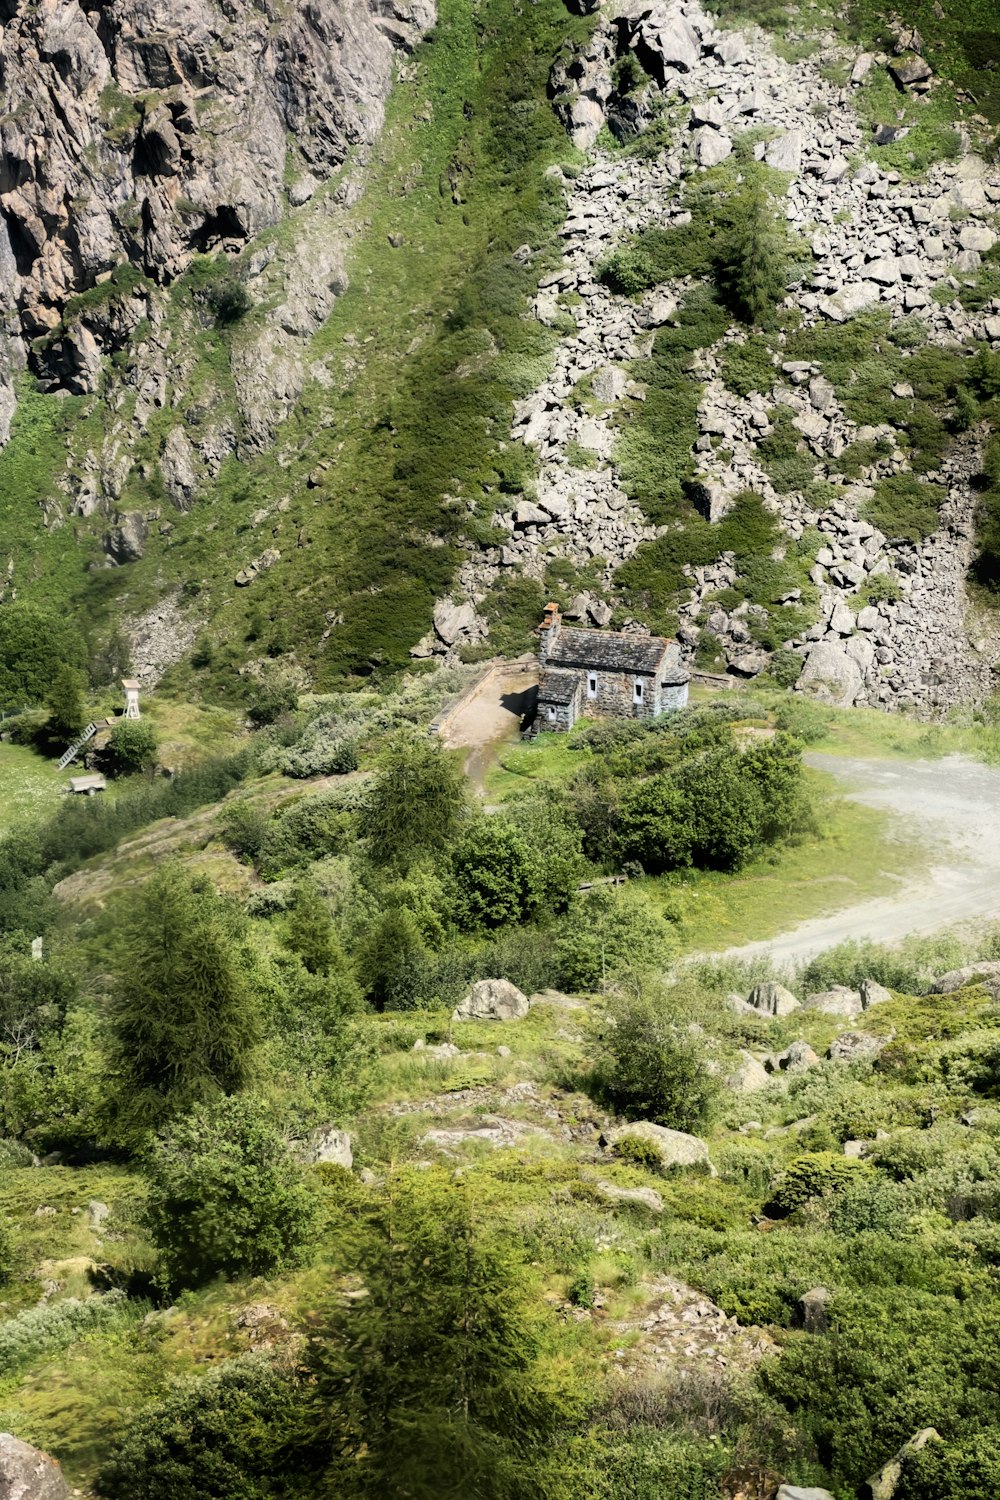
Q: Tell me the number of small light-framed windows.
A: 3